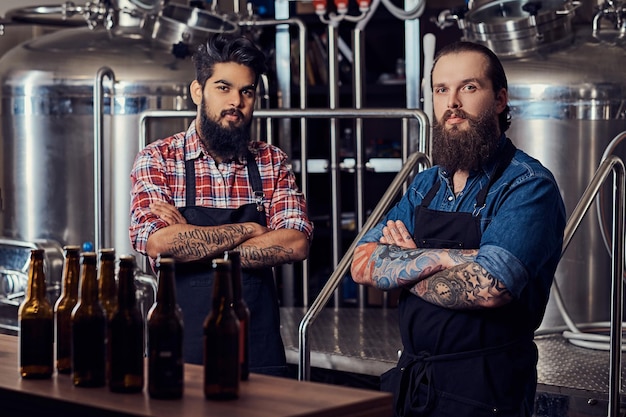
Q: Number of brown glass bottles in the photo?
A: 8